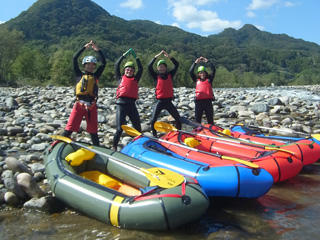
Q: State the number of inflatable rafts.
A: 5